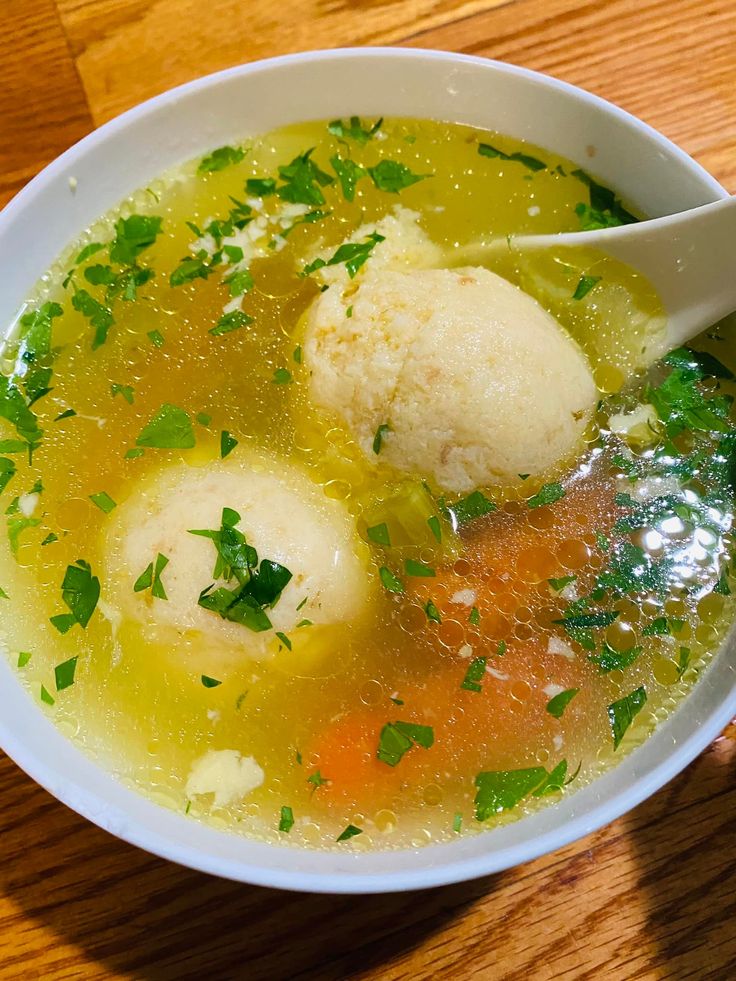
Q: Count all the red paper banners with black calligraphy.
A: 0